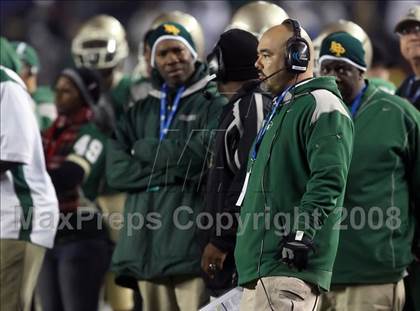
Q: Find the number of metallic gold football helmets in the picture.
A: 4